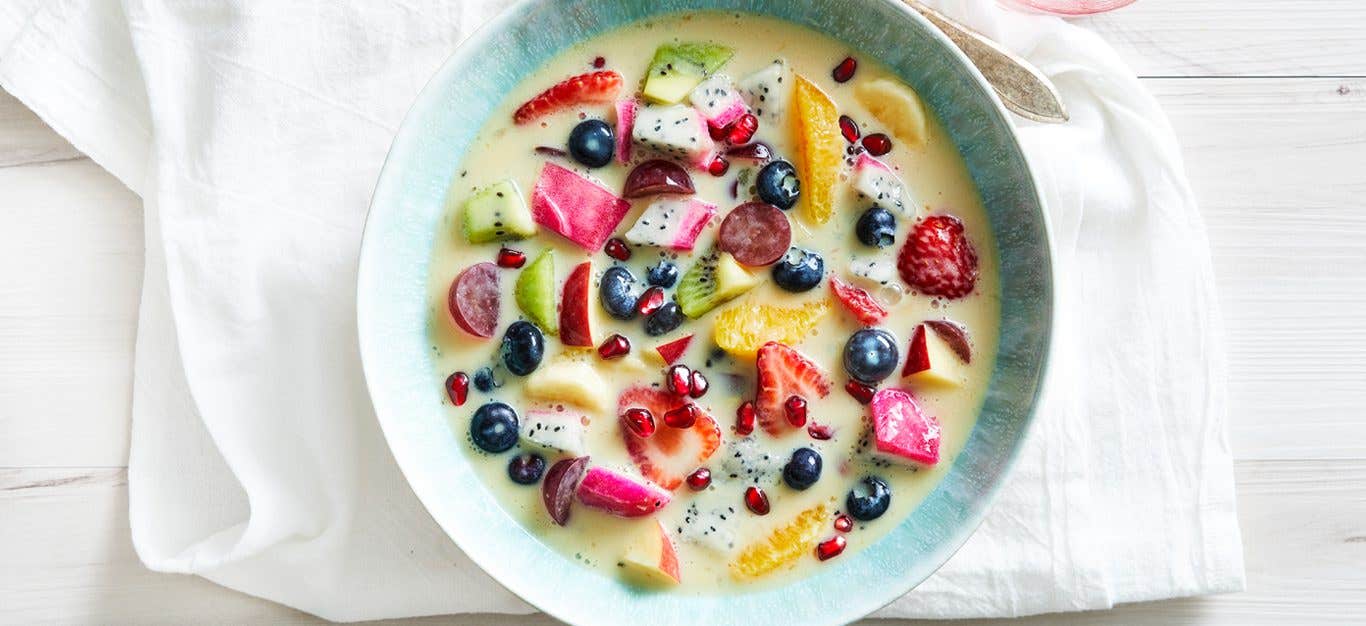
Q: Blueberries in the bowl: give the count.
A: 14